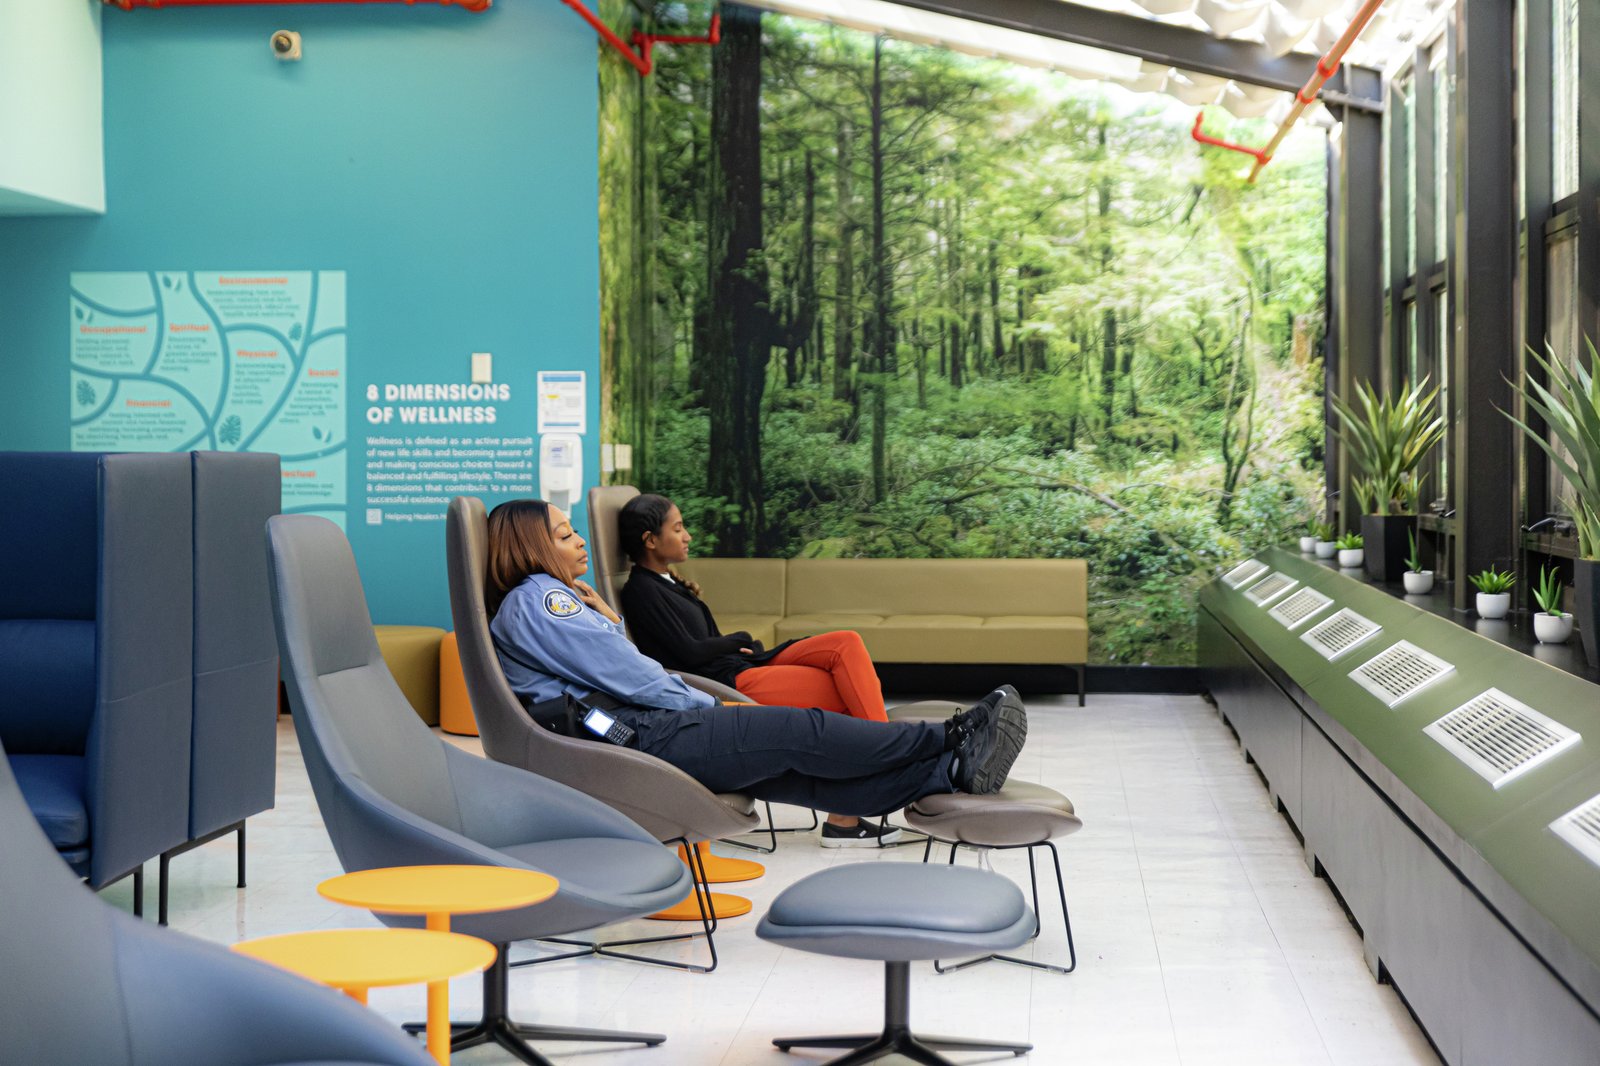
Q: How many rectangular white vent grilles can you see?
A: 7